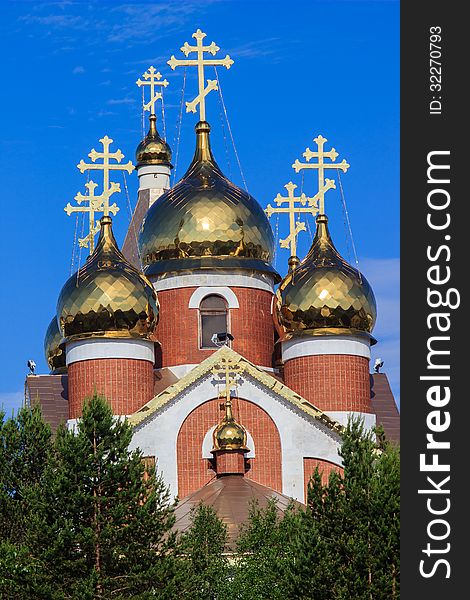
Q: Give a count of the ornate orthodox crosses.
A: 7